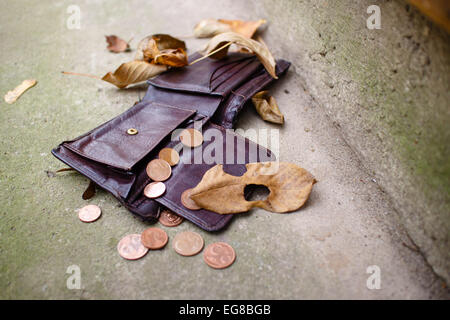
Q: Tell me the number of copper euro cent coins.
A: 11